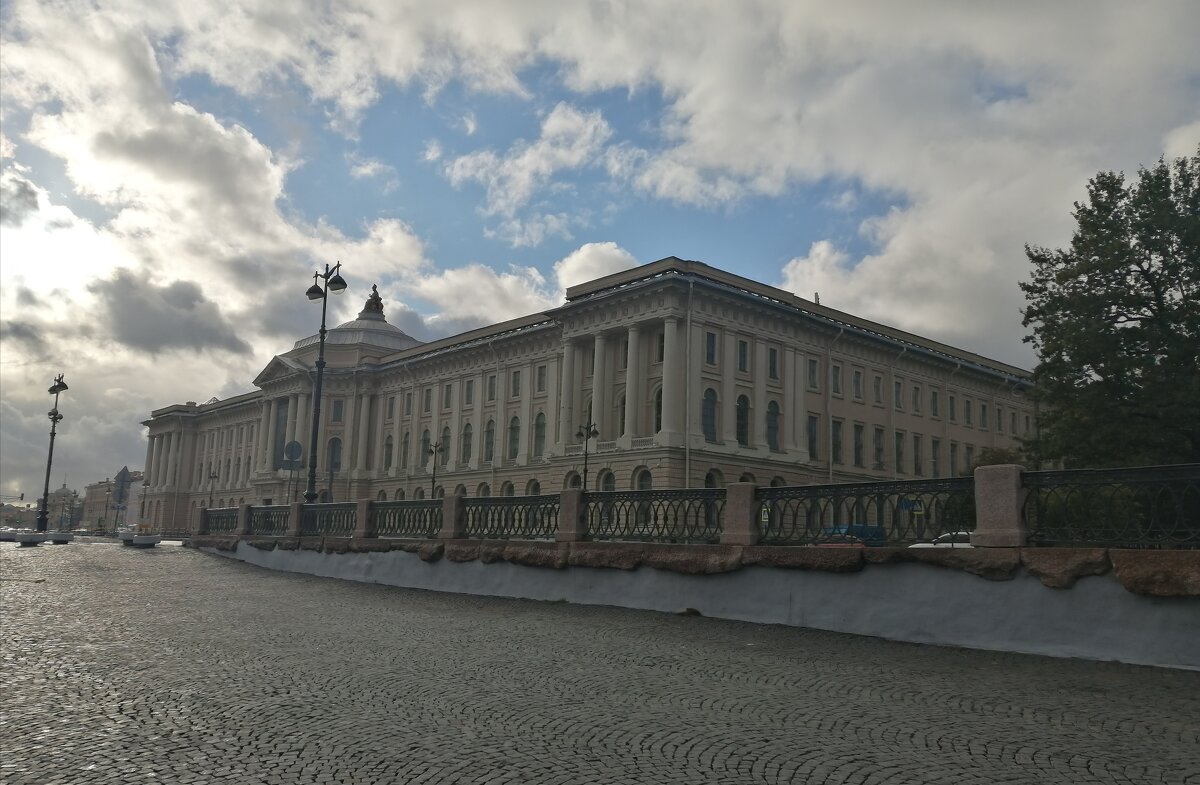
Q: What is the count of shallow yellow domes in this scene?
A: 0